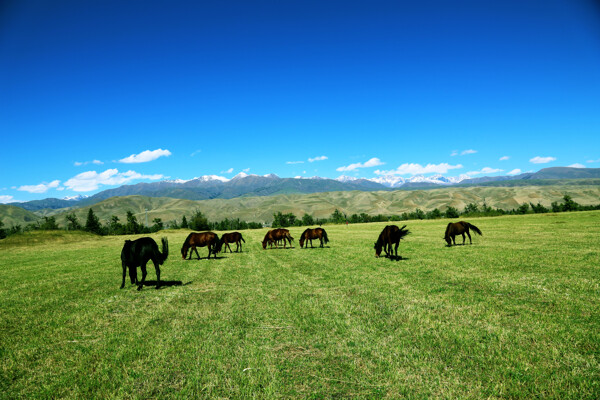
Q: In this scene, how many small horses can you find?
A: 1